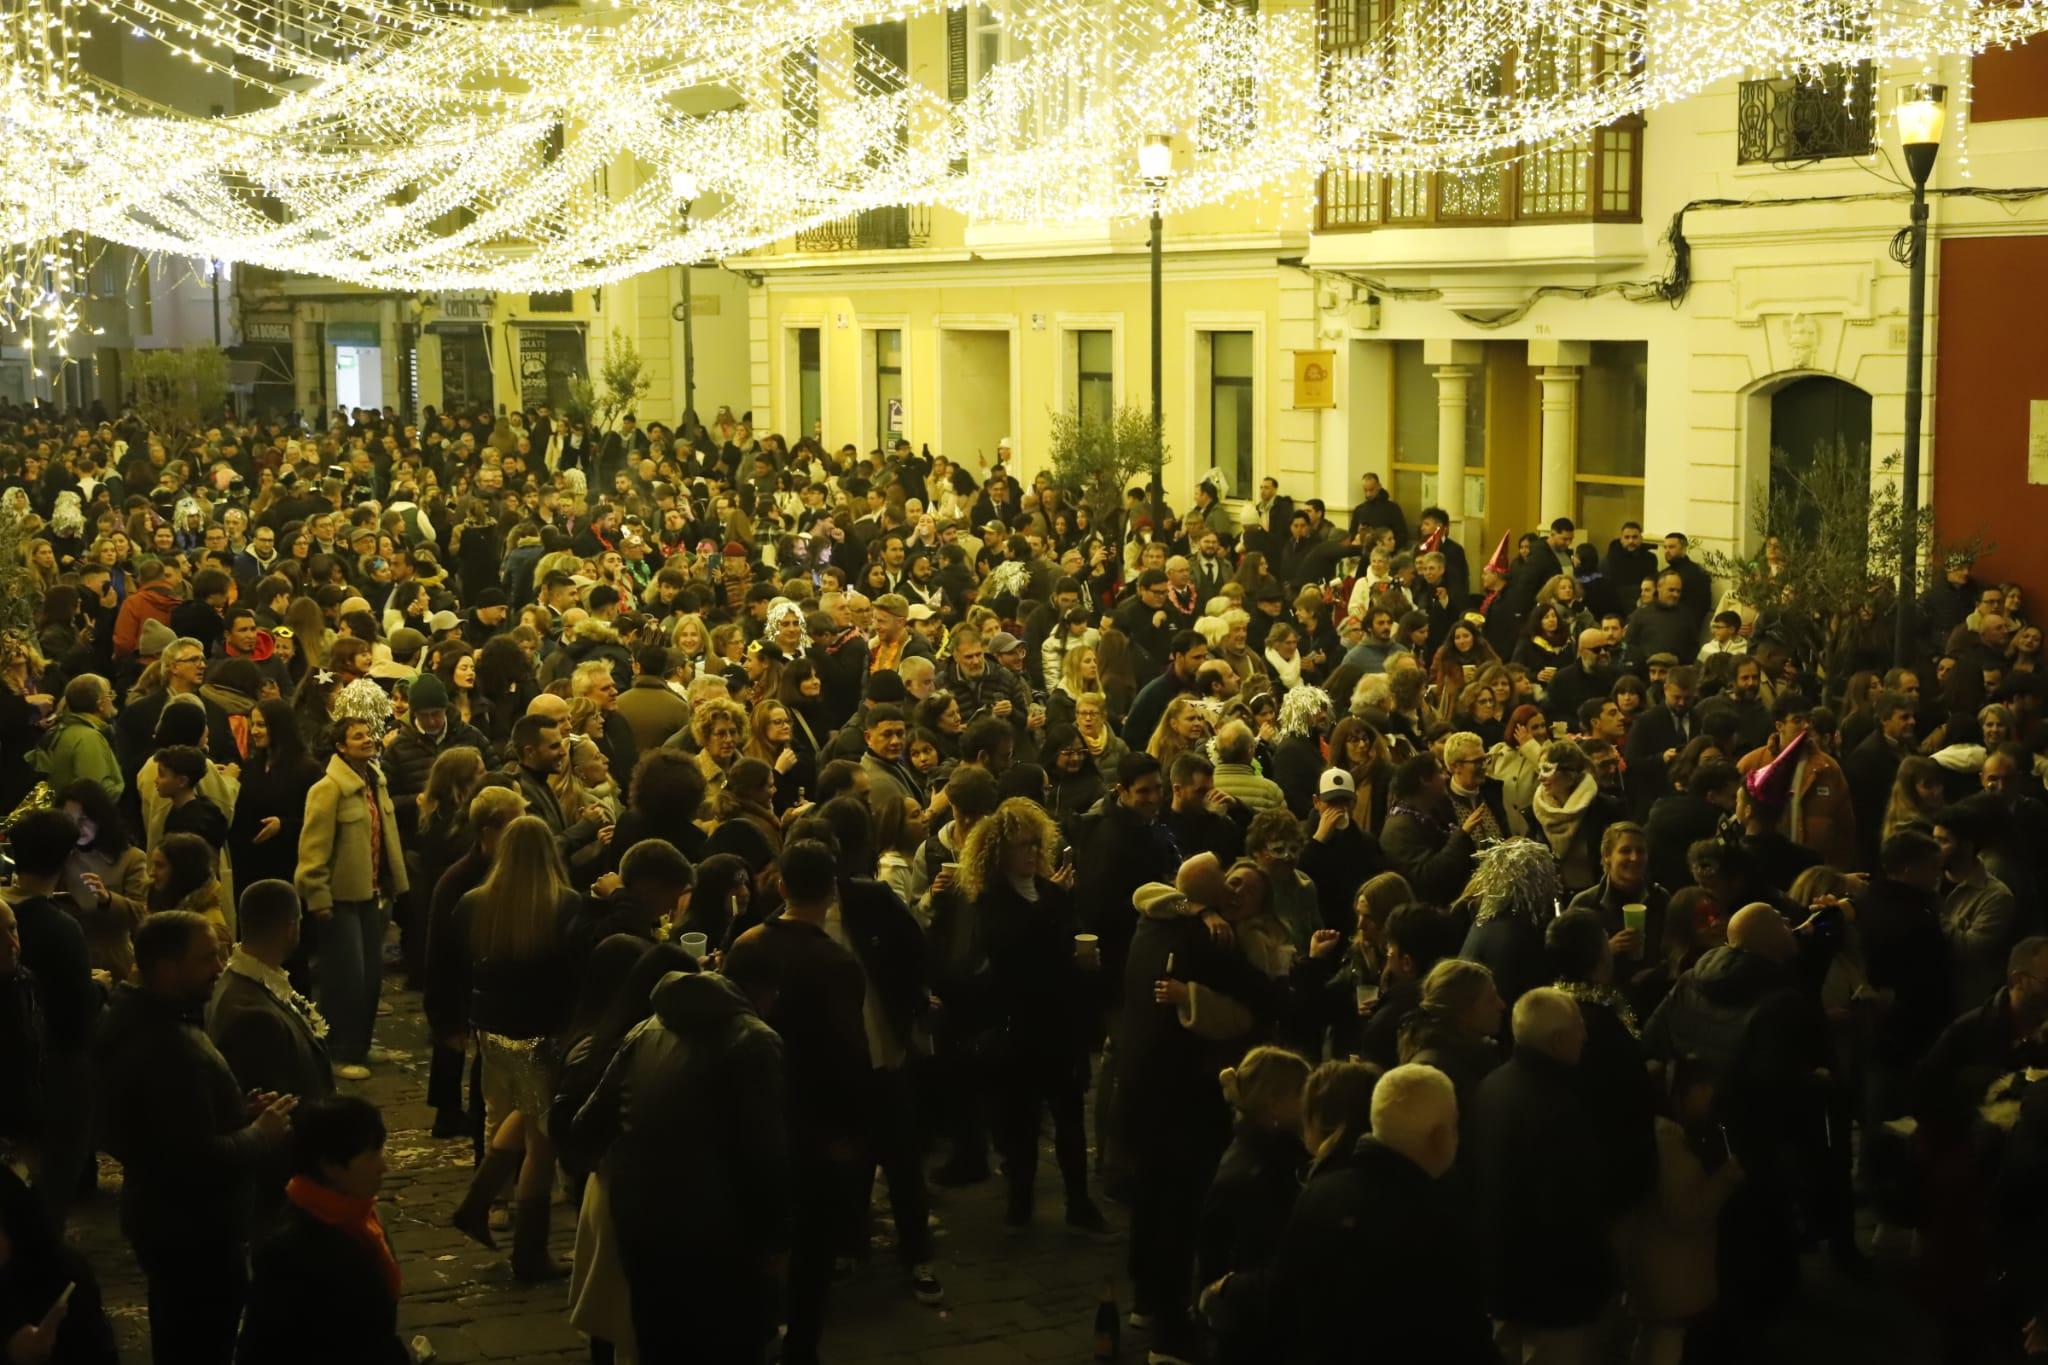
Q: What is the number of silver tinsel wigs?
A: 9